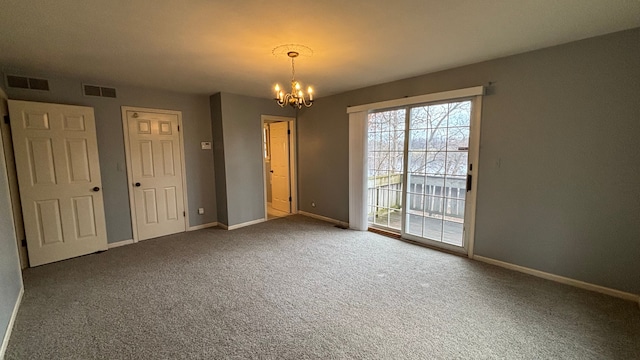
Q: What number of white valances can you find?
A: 1